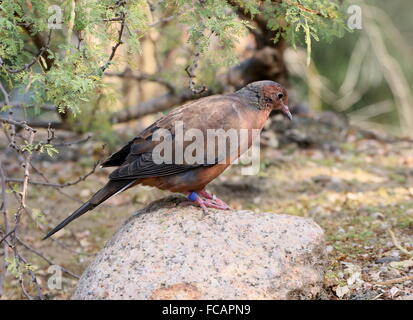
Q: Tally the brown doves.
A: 1